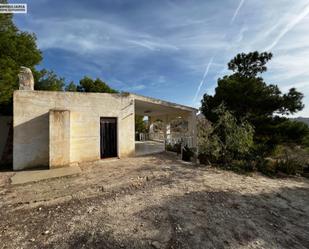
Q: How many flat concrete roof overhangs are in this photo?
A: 1